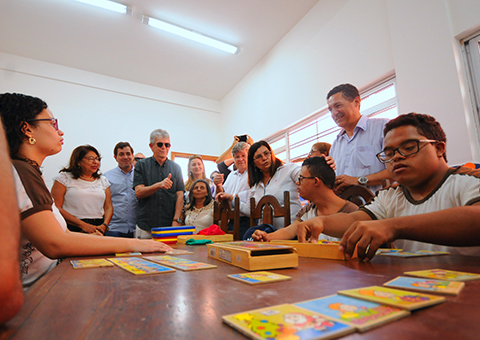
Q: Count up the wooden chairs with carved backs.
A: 3